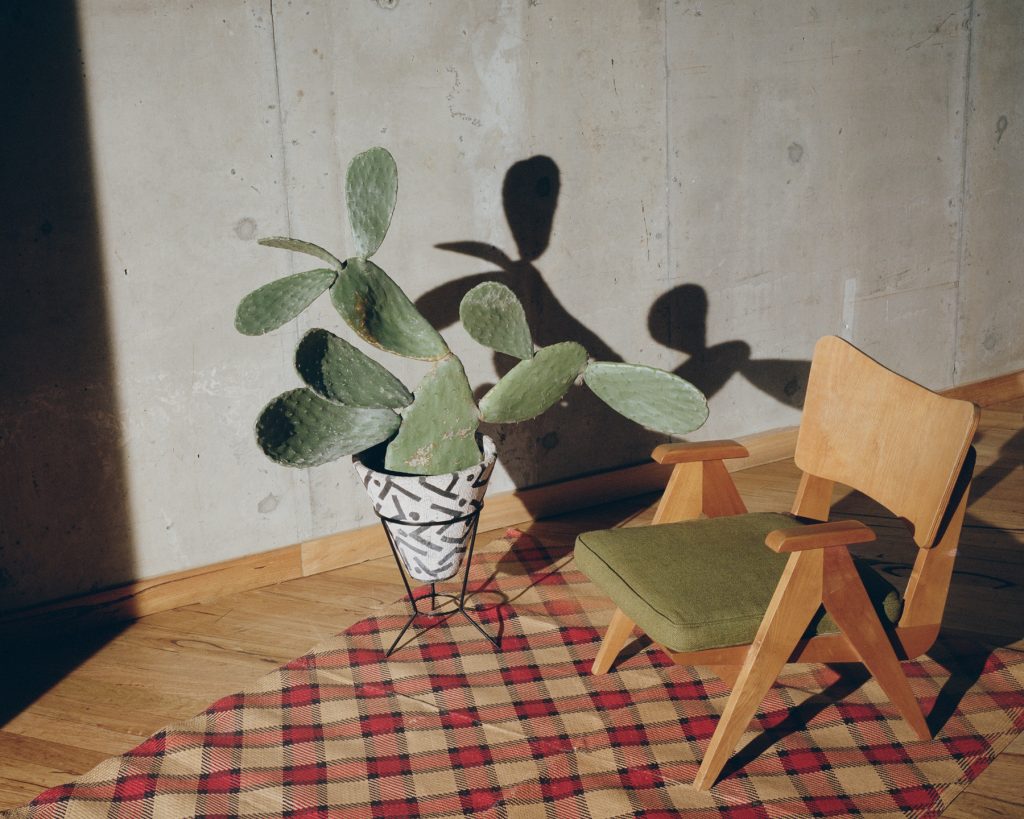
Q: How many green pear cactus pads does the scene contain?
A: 10